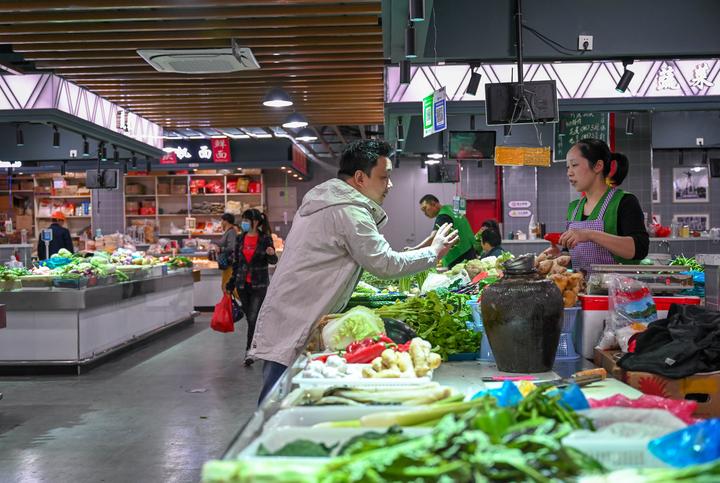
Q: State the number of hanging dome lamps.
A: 3